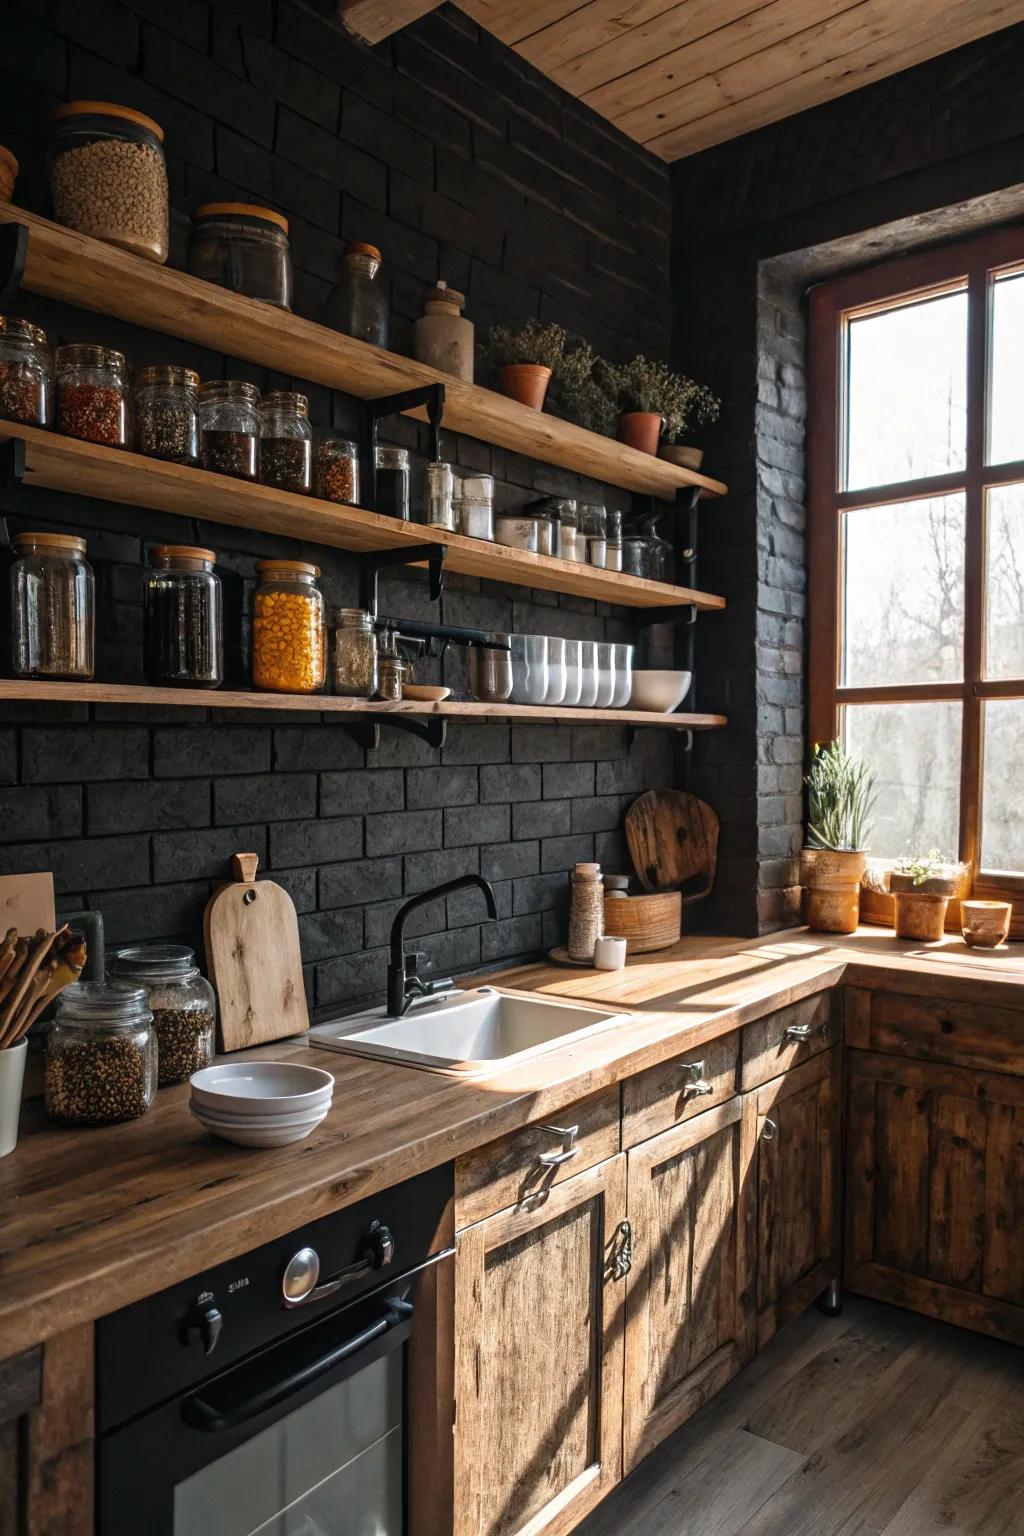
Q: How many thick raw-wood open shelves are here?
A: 3